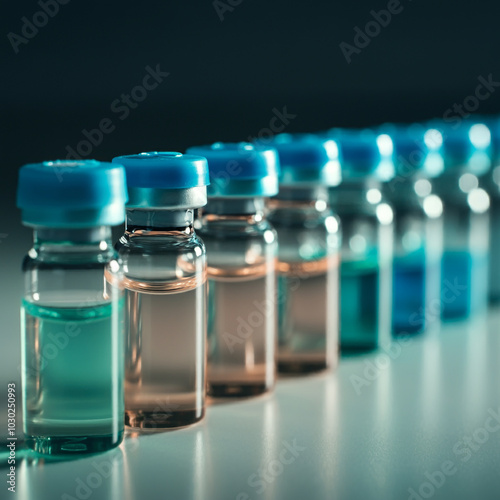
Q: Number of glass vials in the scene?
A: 8